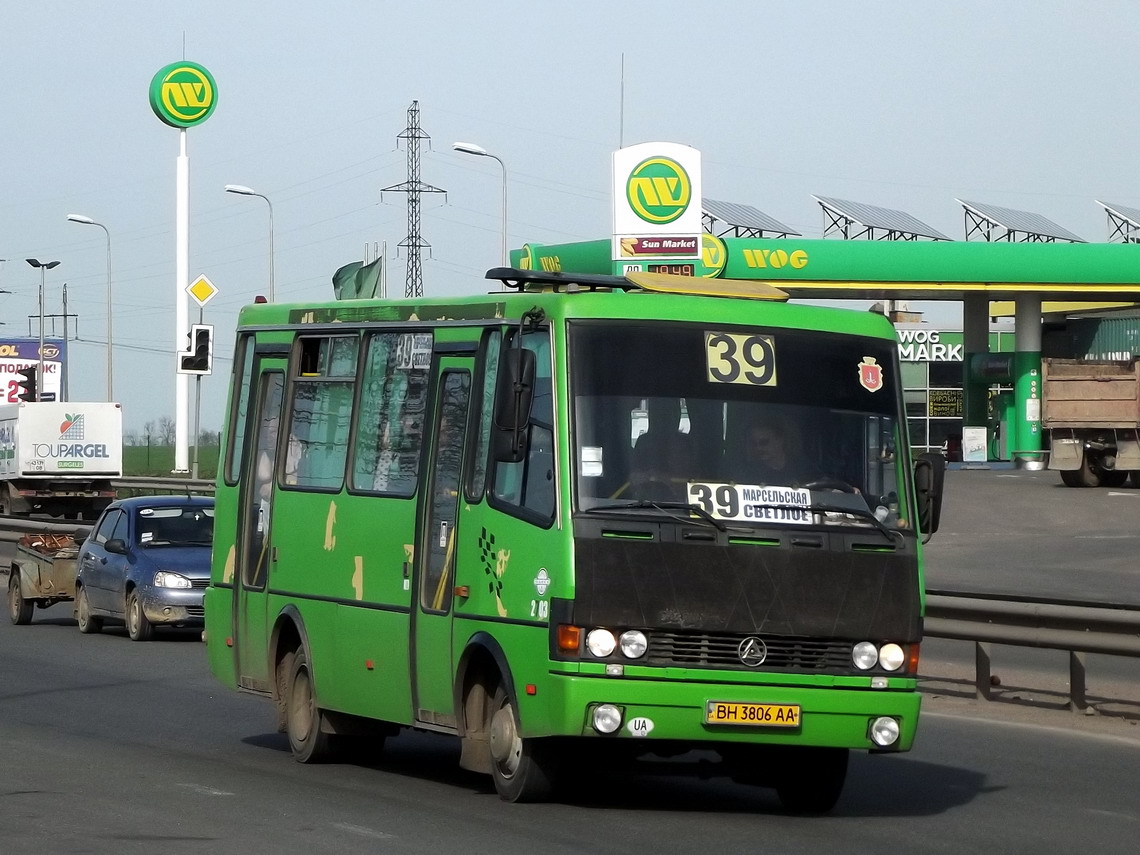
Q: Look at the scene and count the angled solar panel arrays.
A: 4